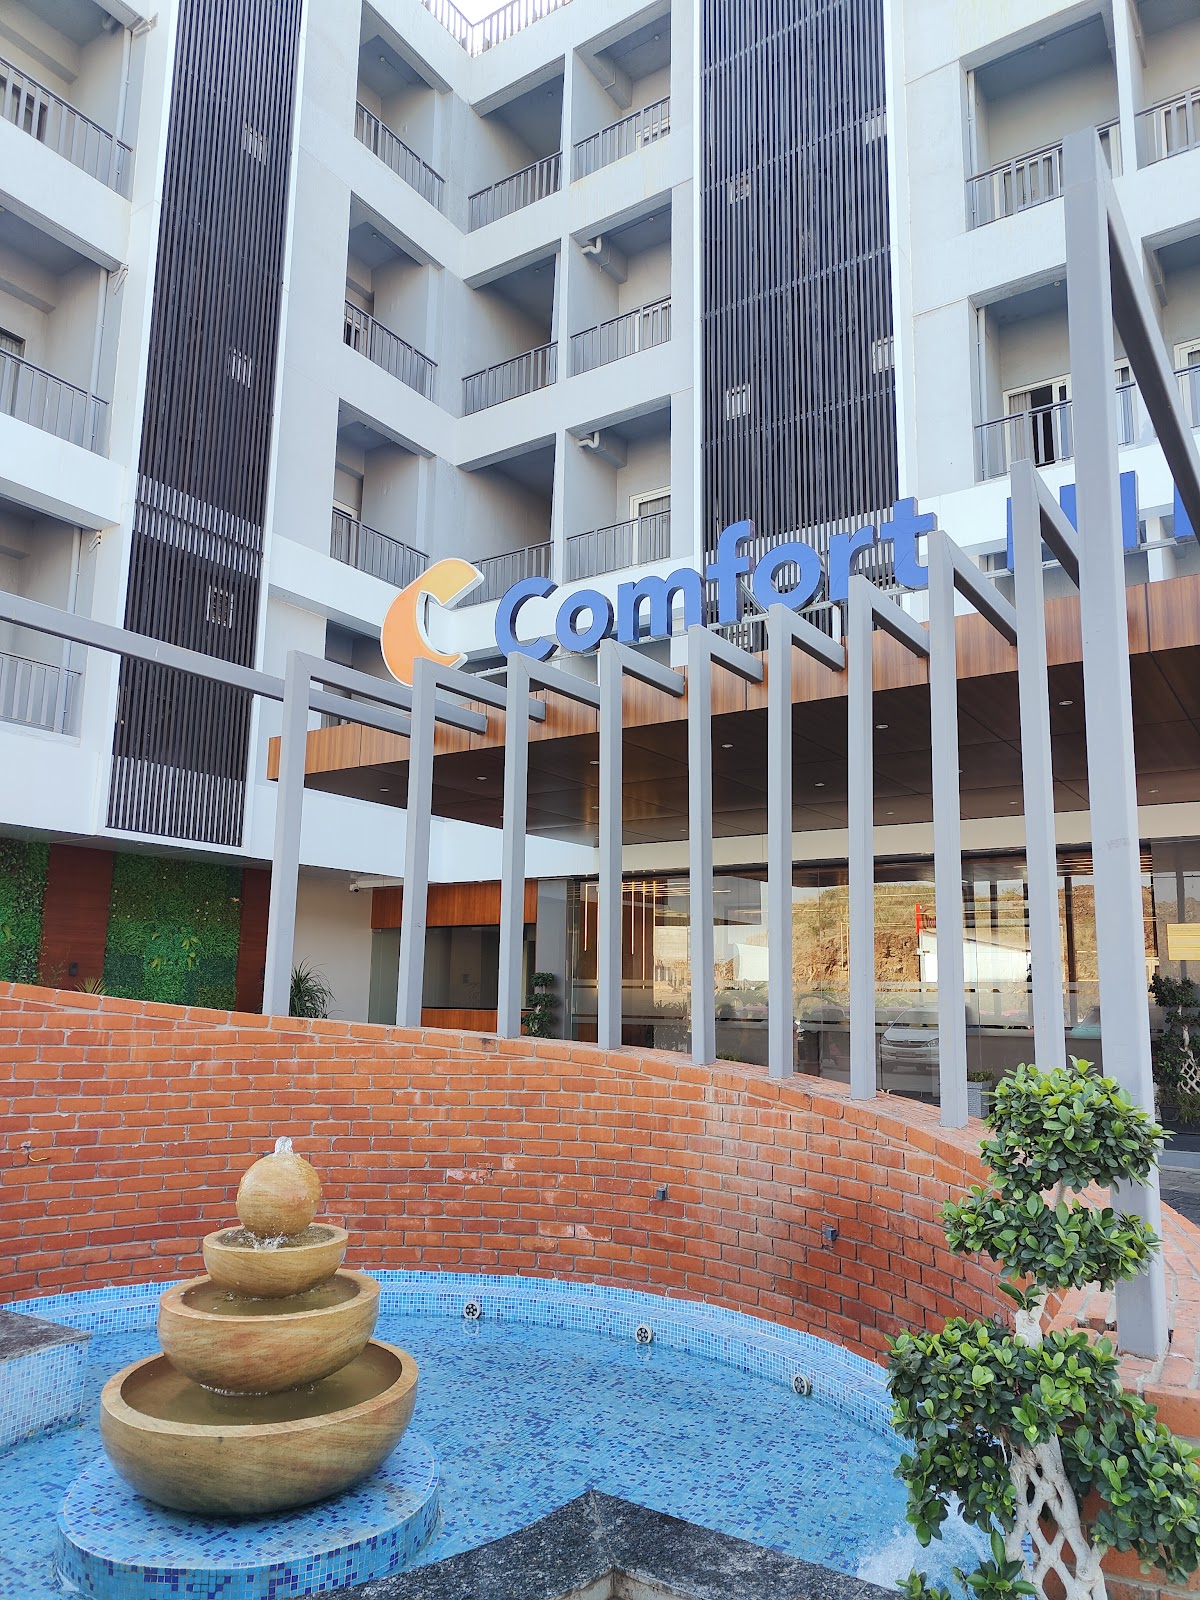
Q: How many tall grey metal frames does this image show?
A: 10